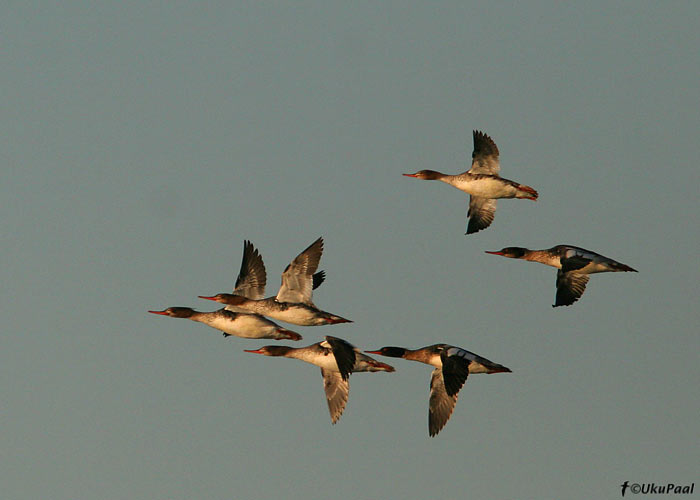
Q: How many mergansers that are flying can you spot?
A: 6